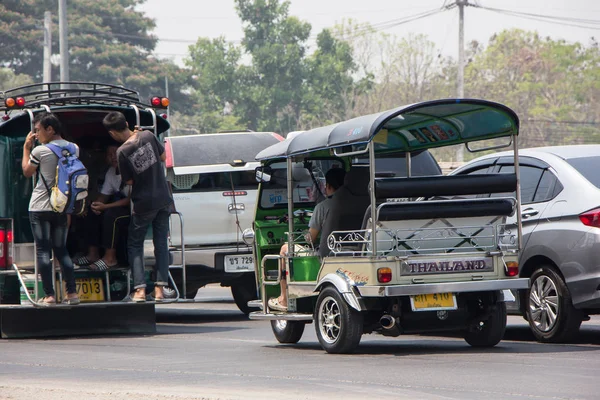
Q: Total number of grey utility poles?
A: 3